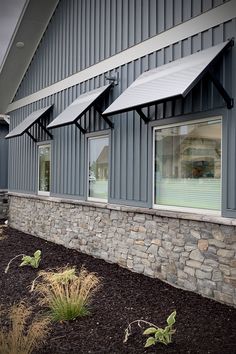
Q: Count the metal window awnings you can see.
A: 3